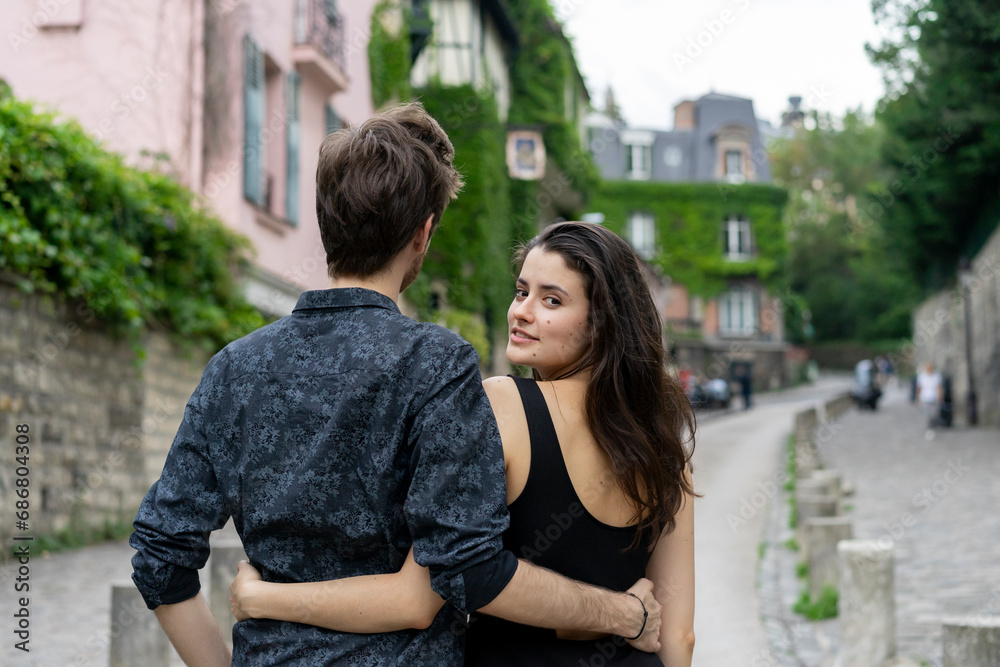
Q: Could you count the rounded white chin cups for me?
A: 0